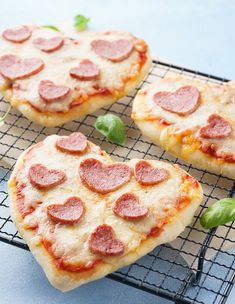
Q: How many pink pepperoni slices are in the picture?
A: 15